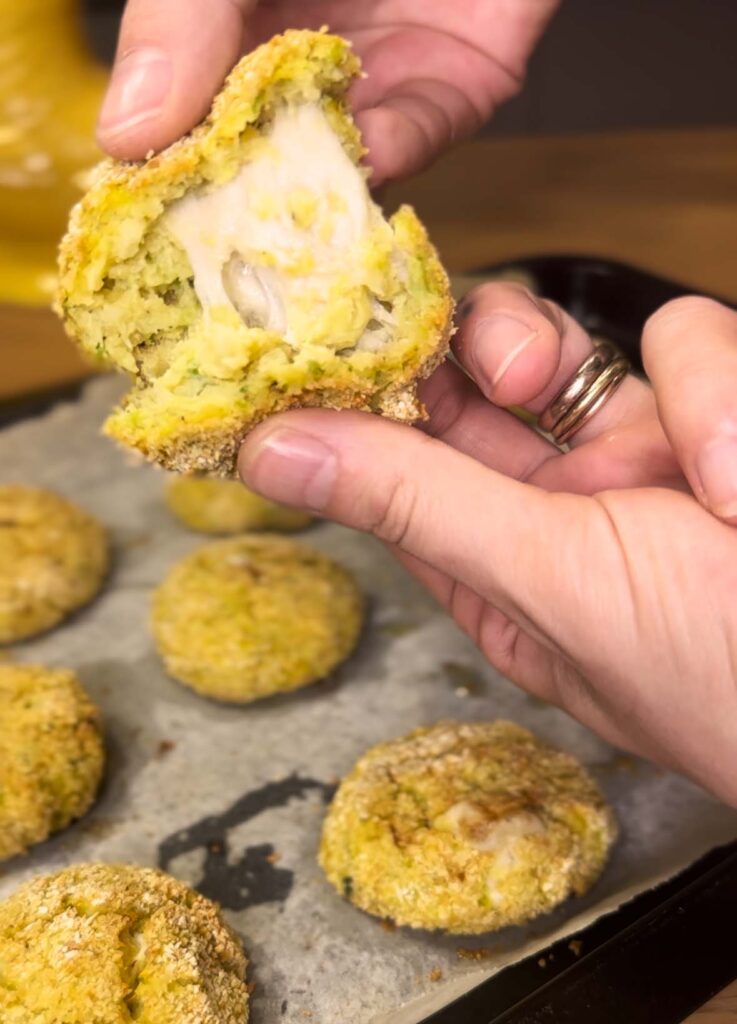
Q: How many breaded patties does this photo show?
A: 7